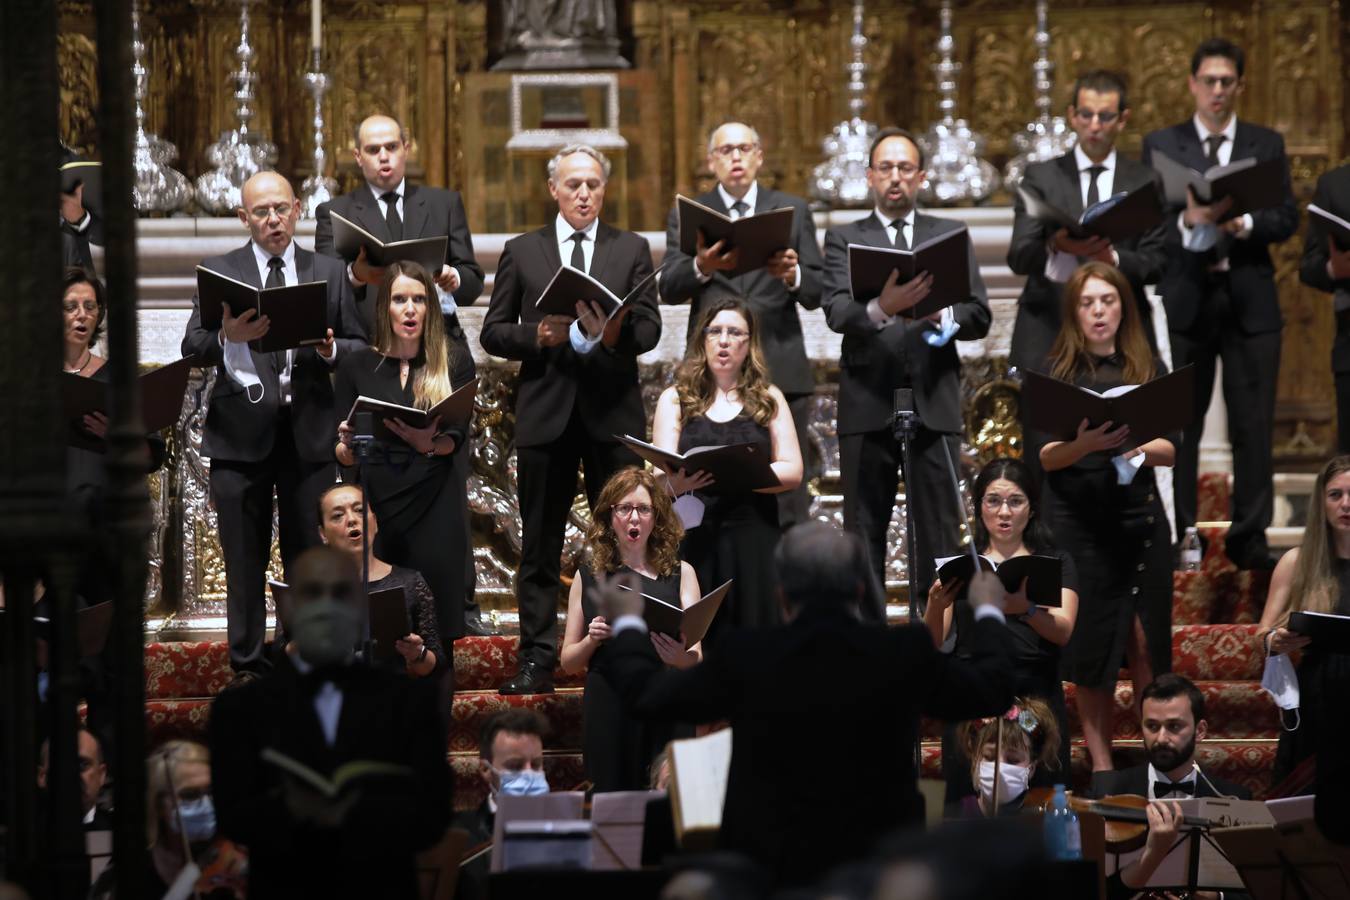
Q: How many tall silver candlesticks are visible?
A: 6